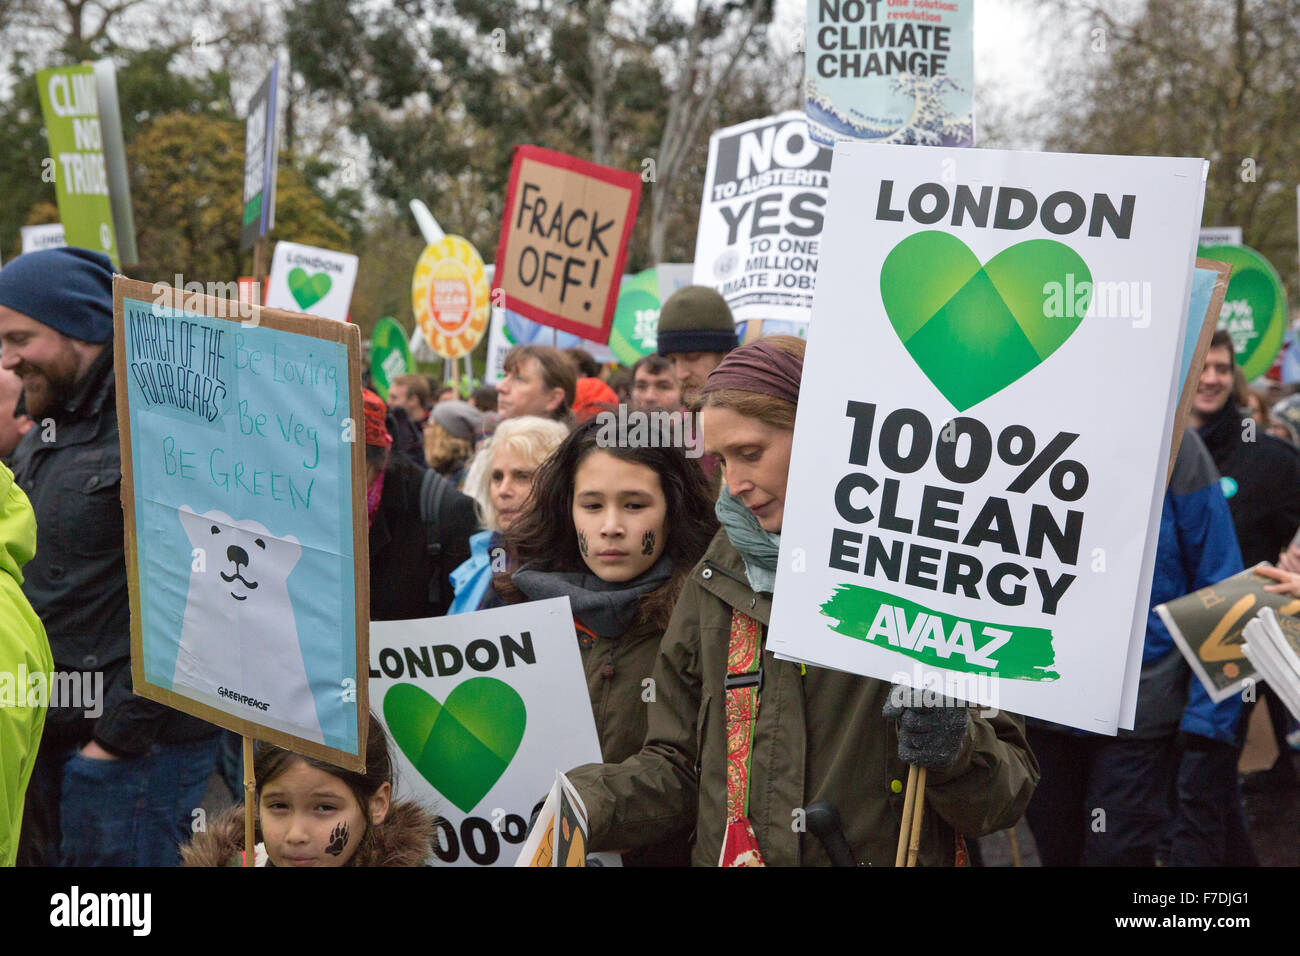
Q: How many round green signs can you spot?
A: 3